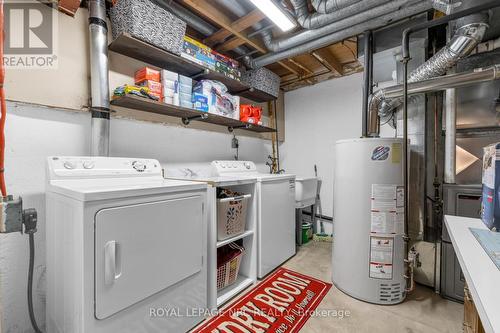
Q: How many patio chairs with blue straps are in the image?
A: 0